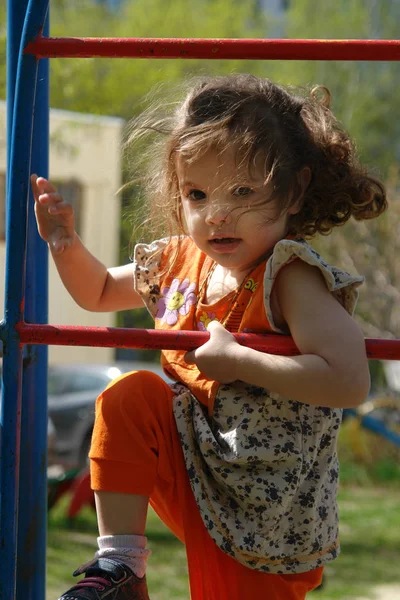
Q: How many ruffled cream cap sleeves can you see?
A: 2